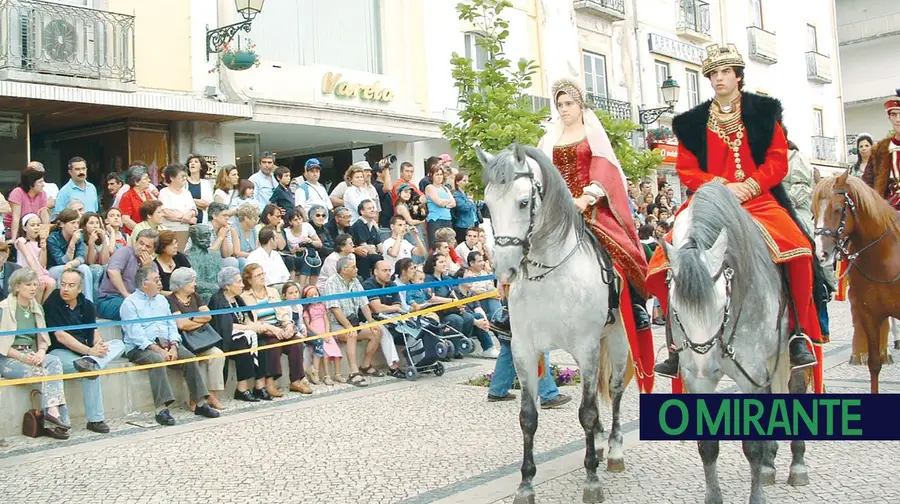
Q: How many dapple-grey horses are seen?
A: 2